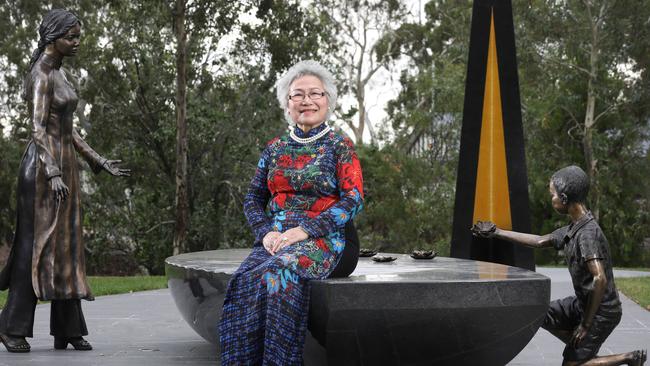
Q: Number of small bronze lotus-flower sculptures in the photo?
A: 4